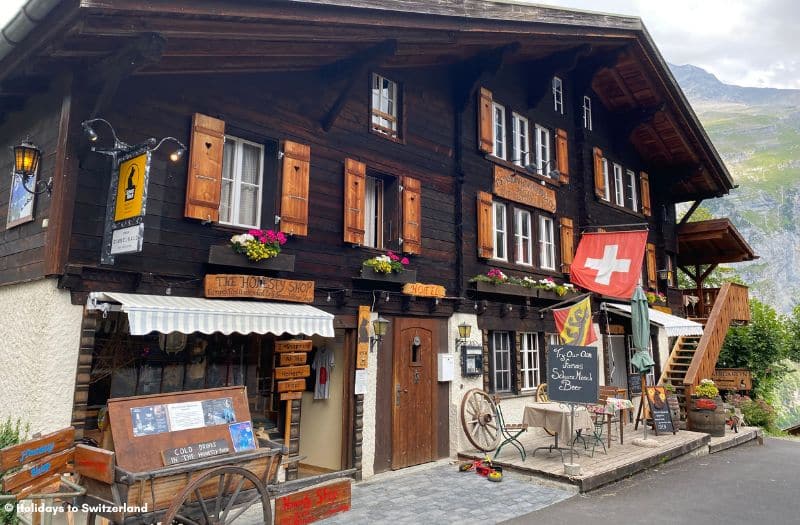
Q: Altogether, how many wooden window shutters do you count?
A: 11